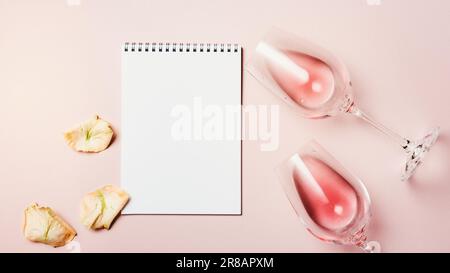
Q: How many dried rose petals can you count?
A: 3